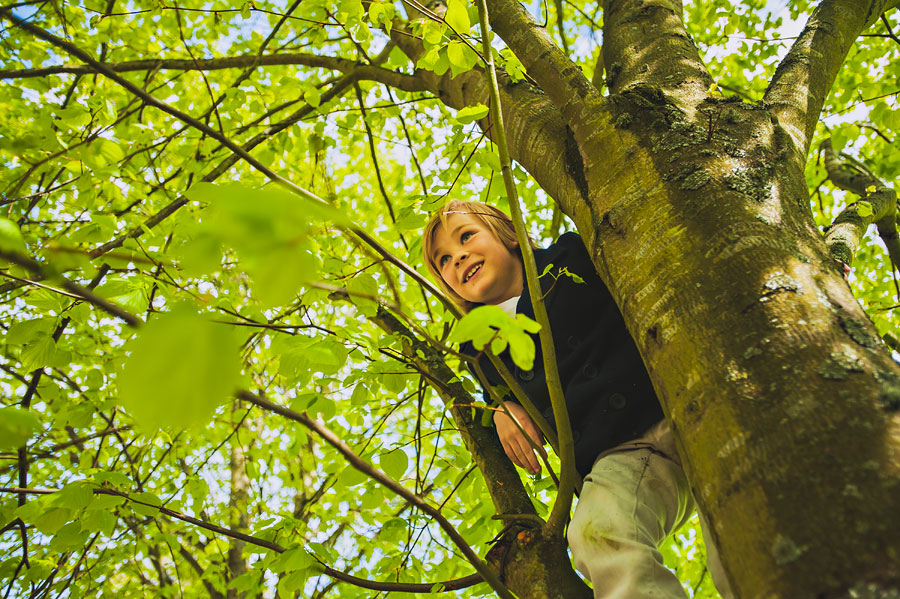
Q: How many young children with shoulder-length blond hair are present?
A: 1